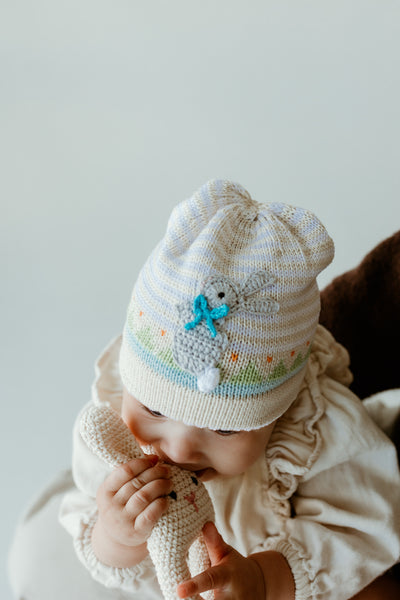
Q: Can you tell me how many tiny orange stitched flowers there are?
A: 6